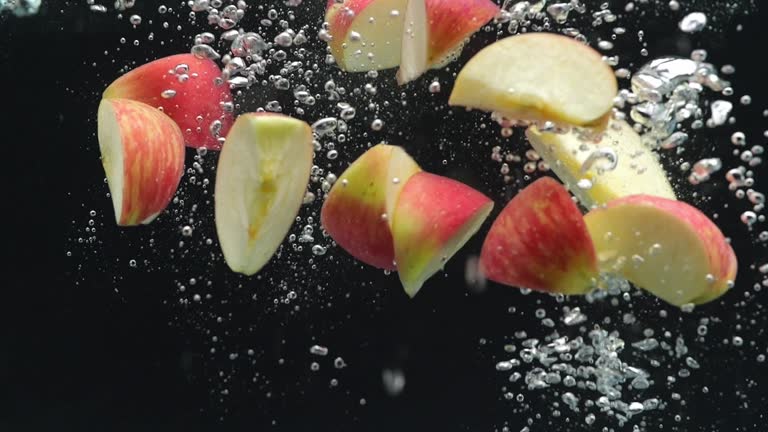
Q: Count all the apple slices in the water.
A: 11